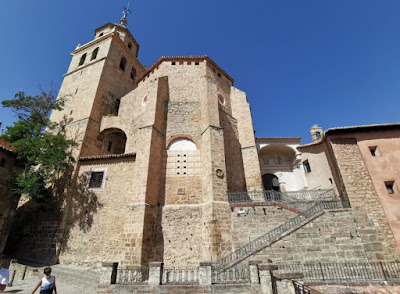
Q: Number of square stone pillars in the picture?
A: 6